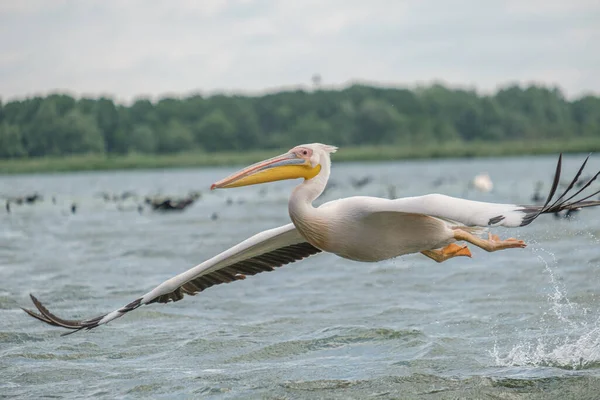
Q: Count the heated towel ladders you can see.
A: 0